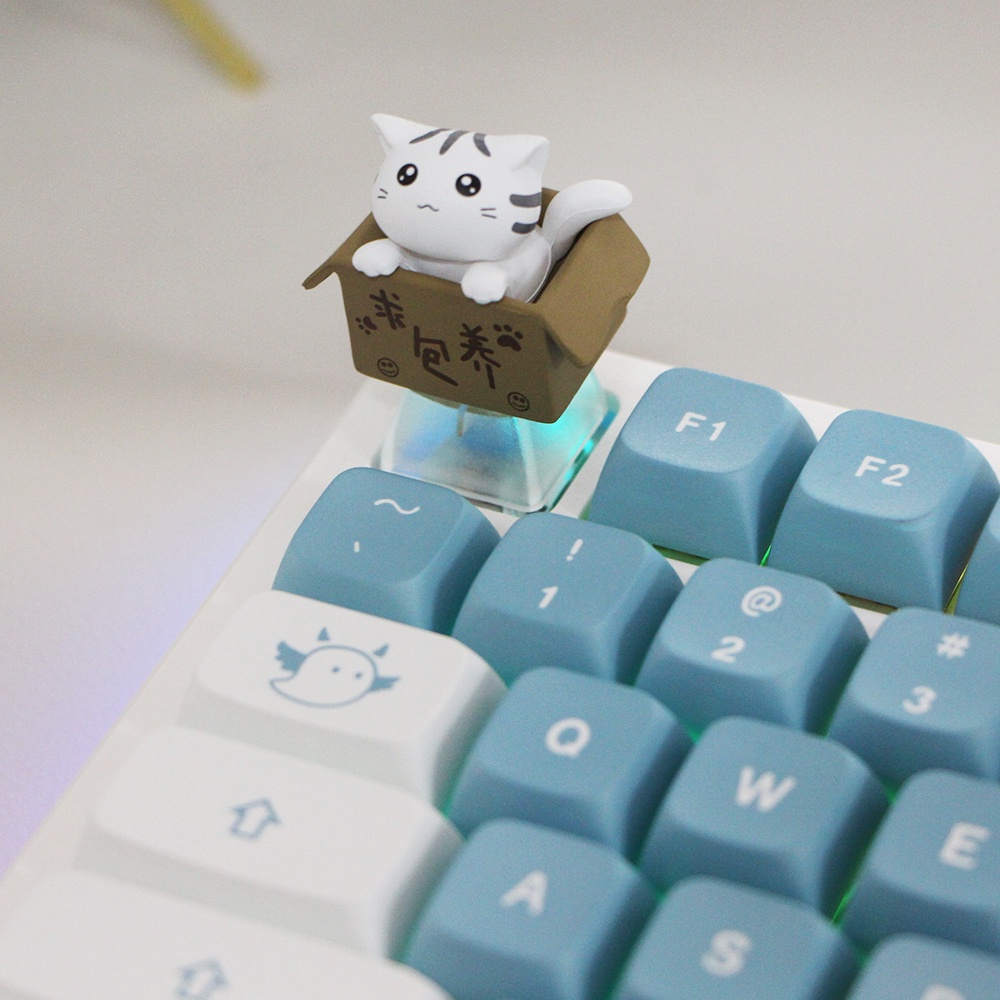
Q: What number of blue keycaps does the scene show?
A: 13